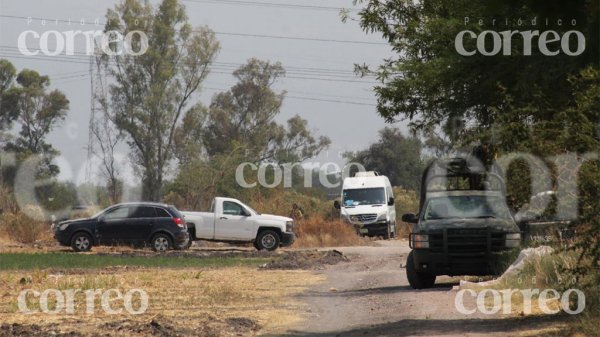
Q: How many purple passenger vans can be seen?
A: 0